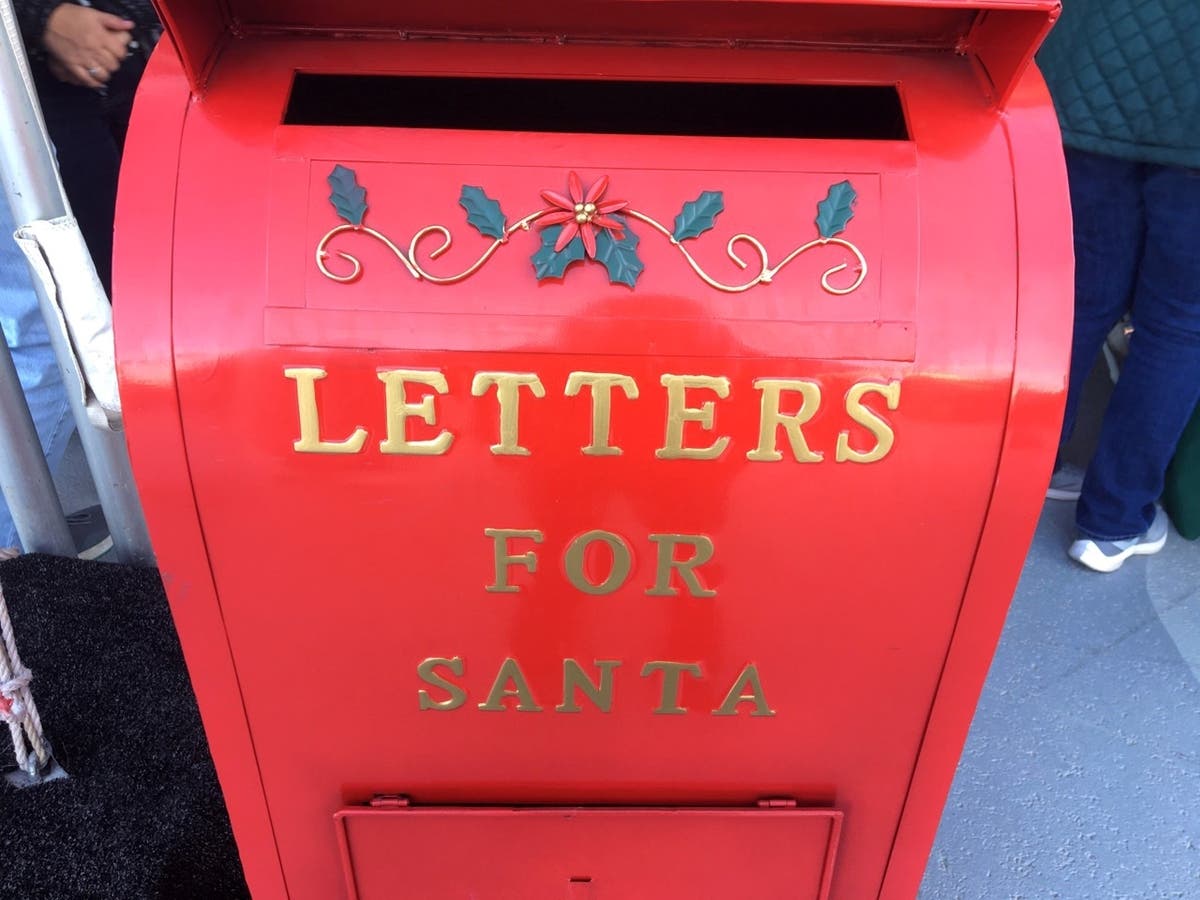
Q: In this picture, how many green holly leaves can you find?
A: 6